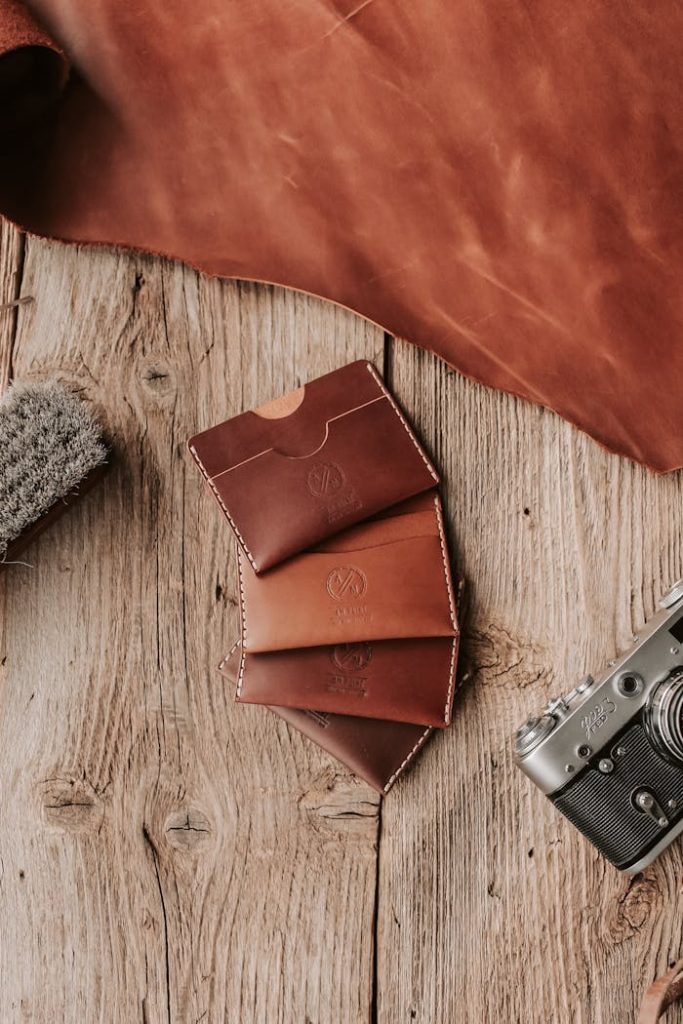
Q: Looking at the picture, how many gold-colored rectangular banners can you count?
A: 0